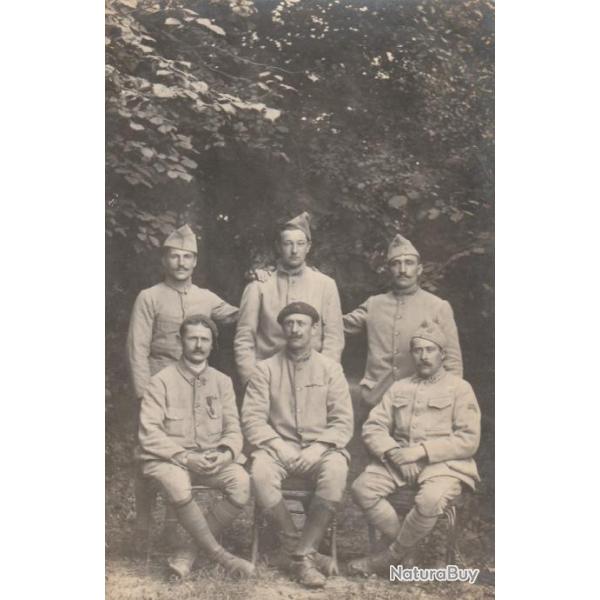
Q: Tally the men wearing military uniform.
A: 6